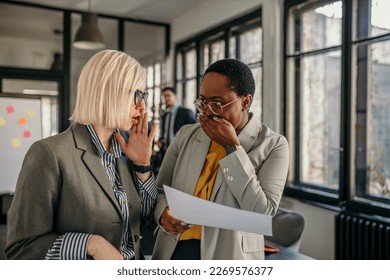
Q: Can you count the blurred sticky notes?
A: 6